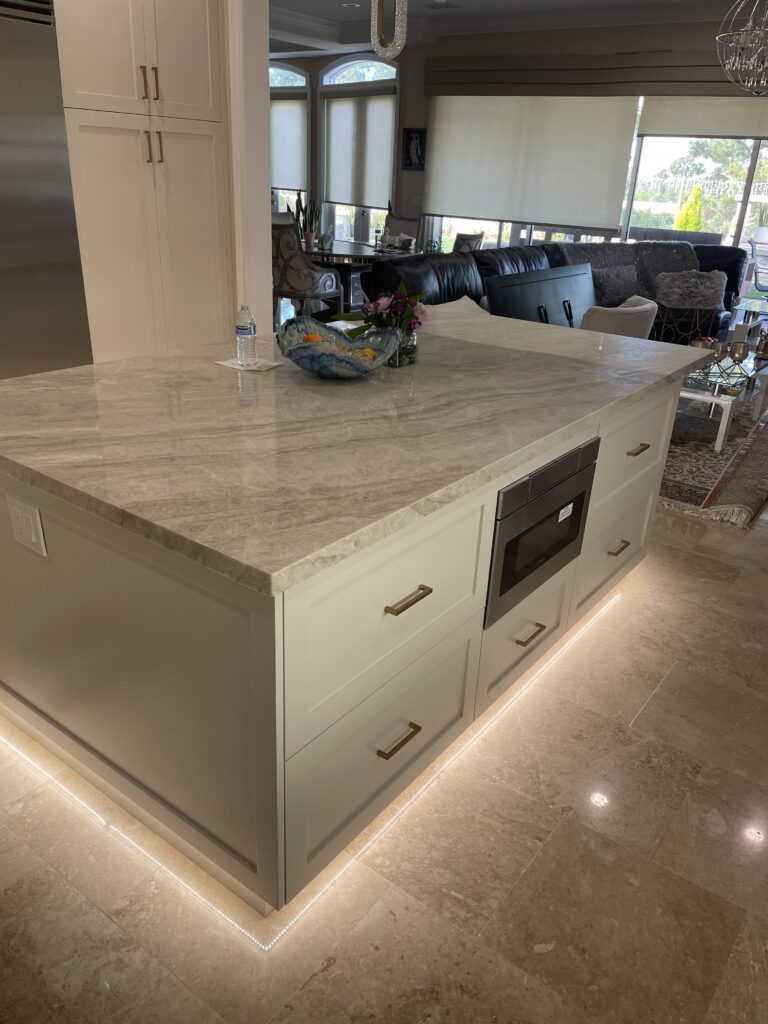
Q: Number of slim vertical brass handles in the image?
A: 4